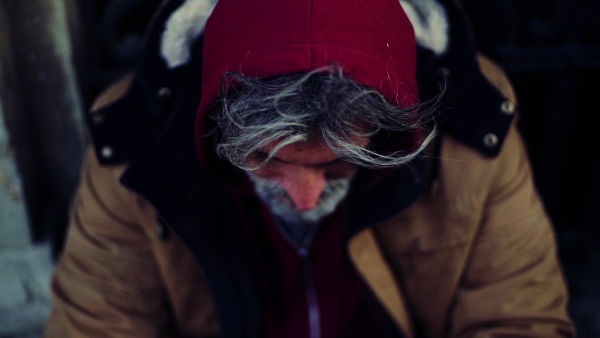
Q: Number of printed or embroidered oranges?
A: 0